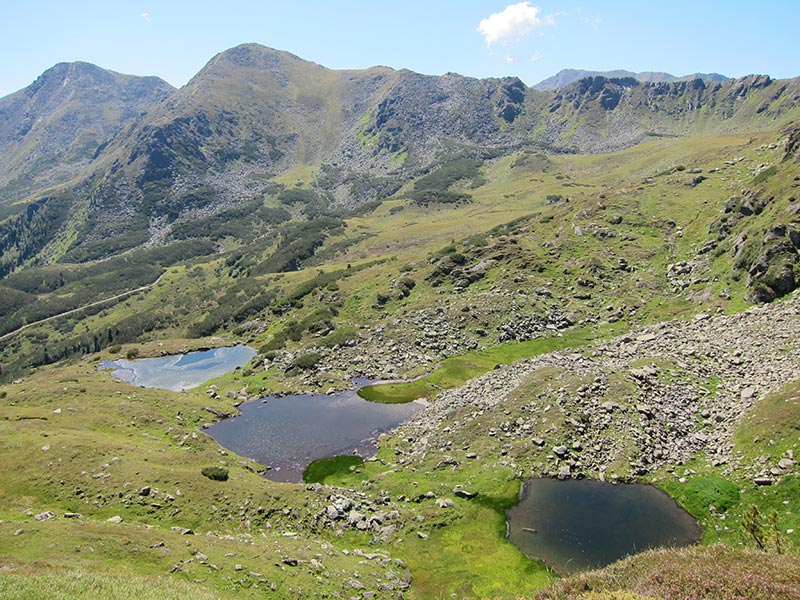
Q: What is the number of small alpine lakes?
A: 3